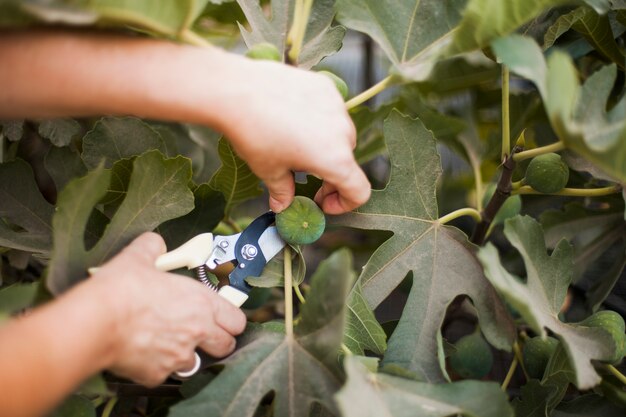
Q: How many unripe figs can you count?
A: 8